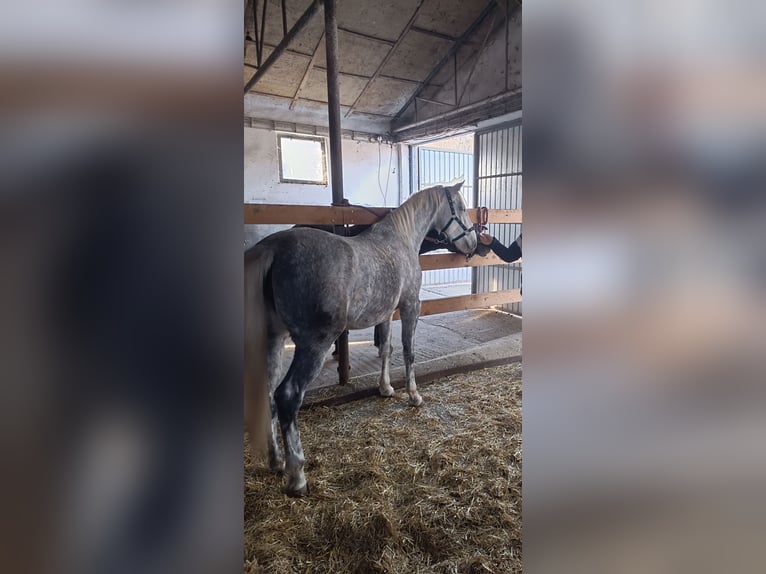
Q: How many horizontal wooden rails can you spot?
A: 3